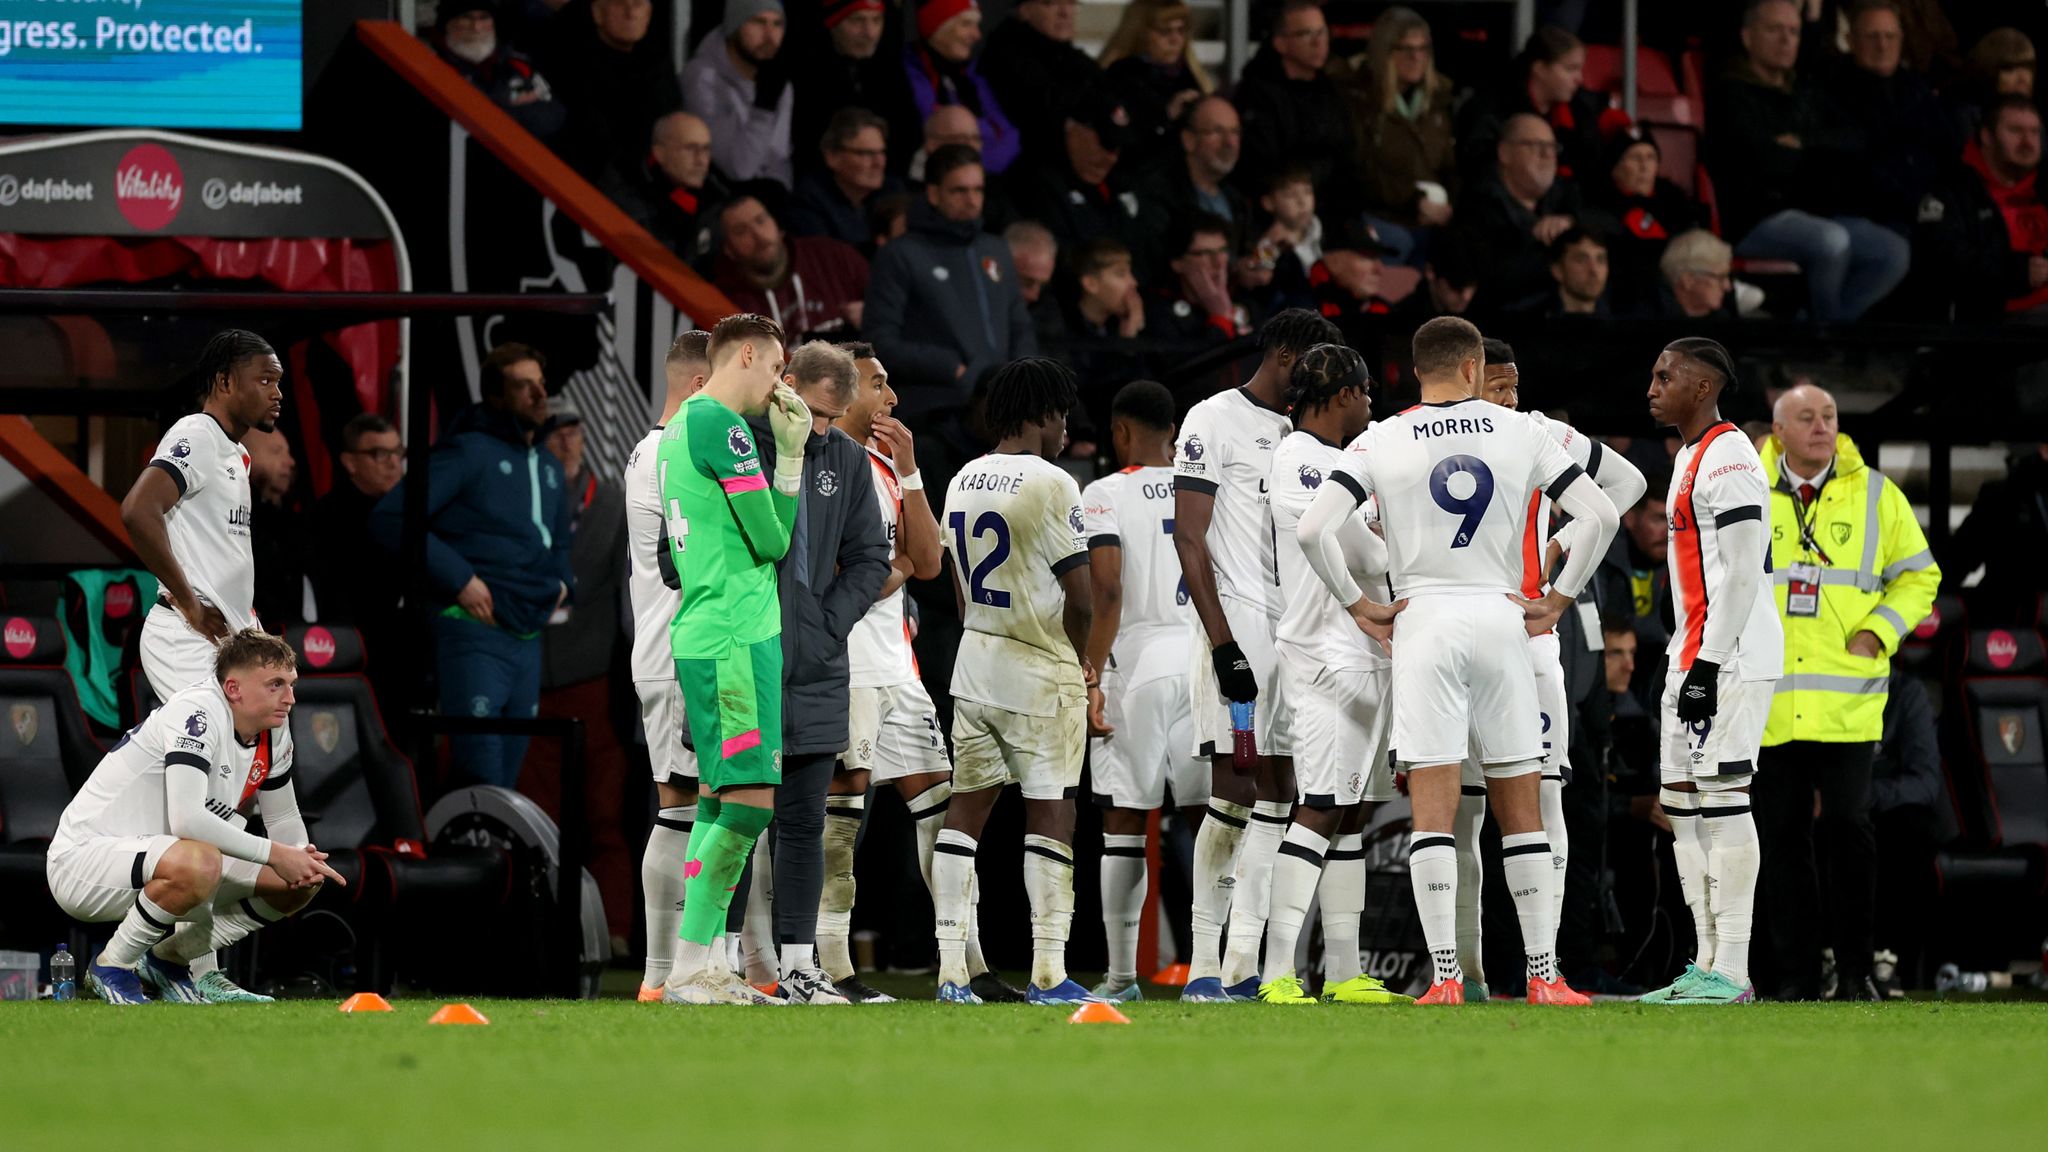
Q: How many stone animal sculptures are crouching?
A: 0